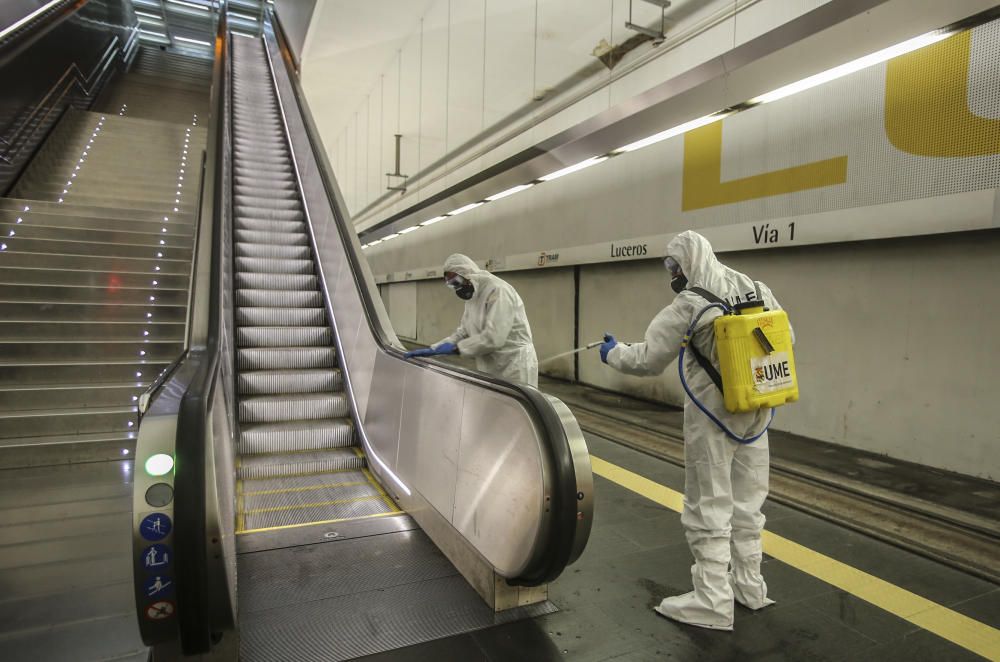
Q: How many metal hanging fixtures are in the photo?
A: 2